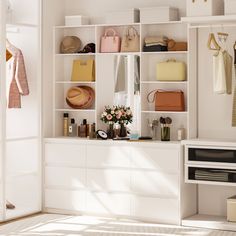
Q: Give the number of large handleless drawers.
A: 9